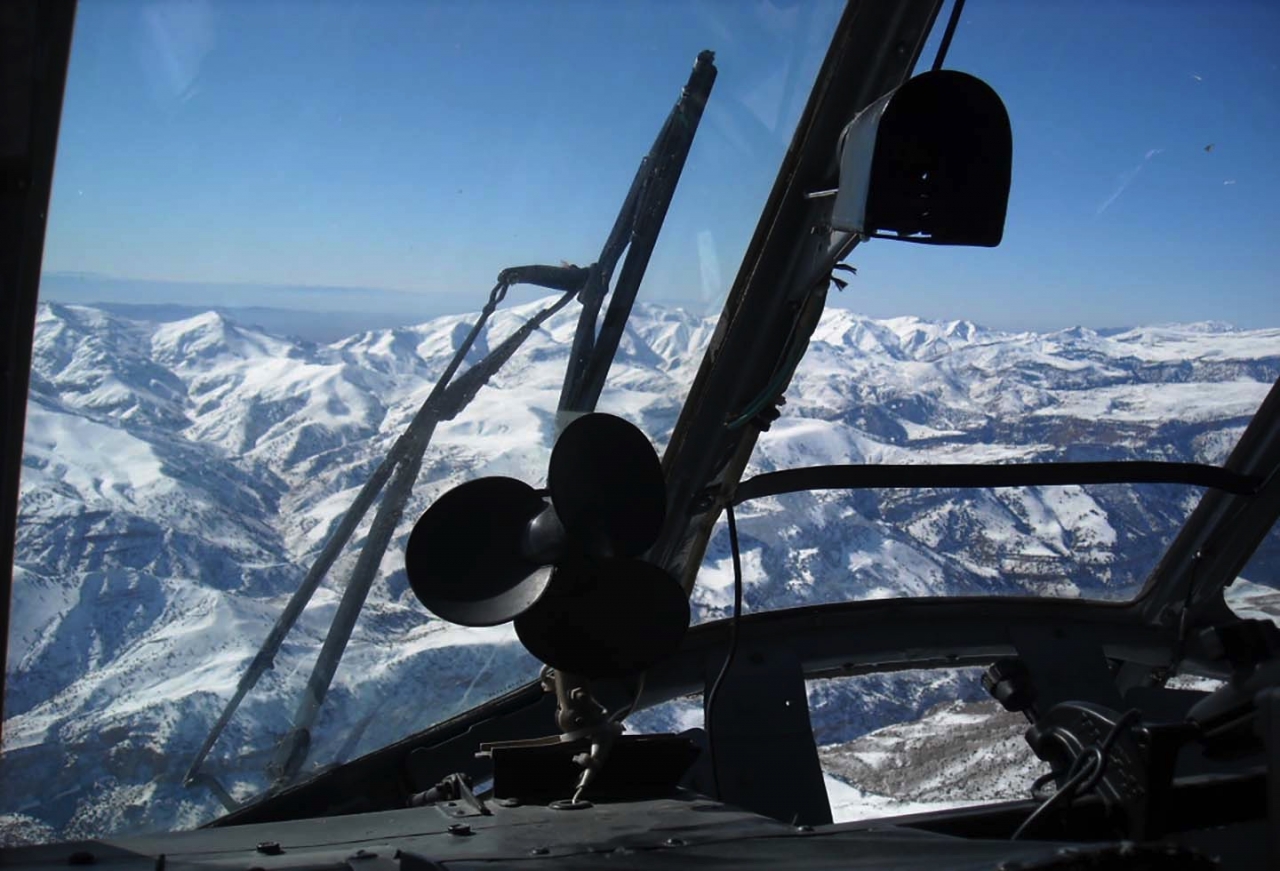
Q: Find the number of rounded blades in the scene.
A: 3